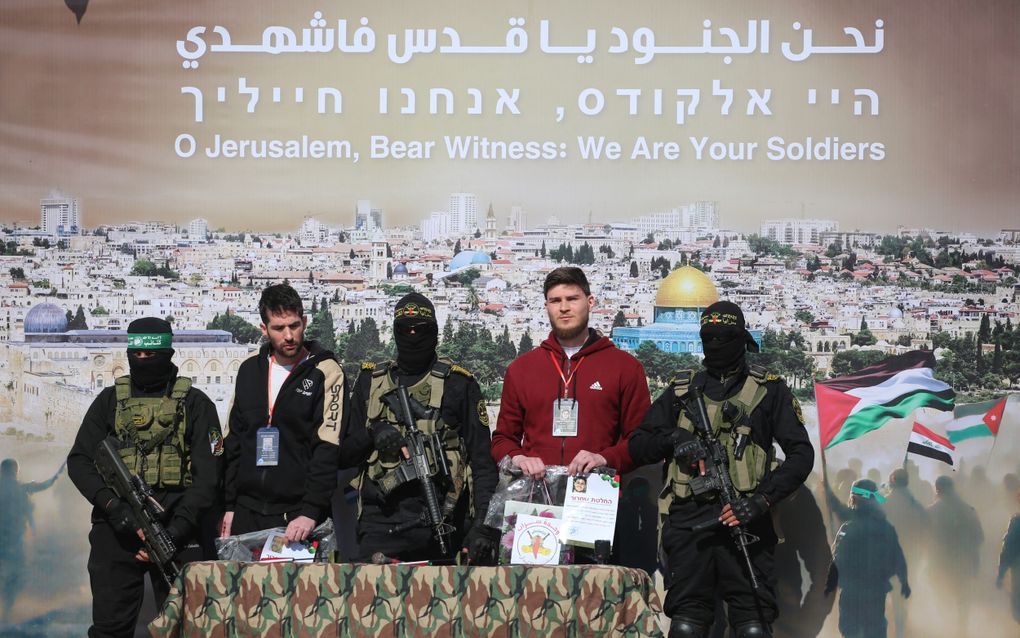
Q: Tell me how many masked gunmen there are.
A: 3